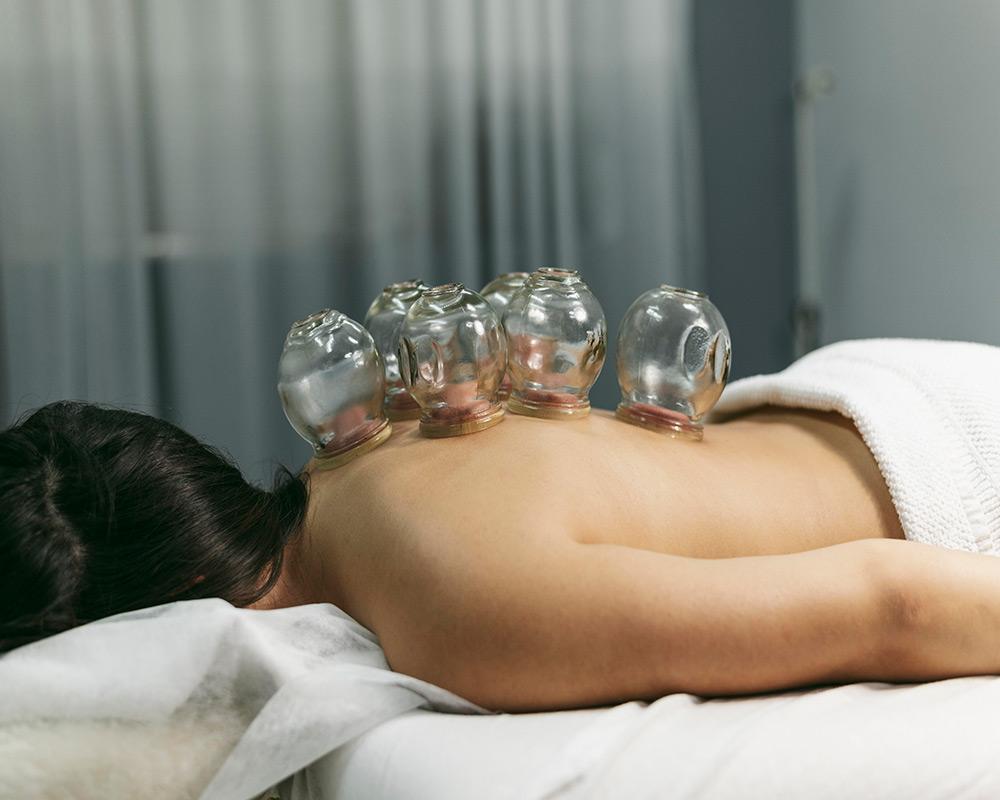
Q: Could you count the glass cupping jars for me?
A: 6